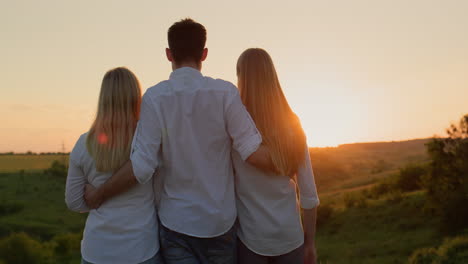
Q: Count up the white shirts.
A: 3